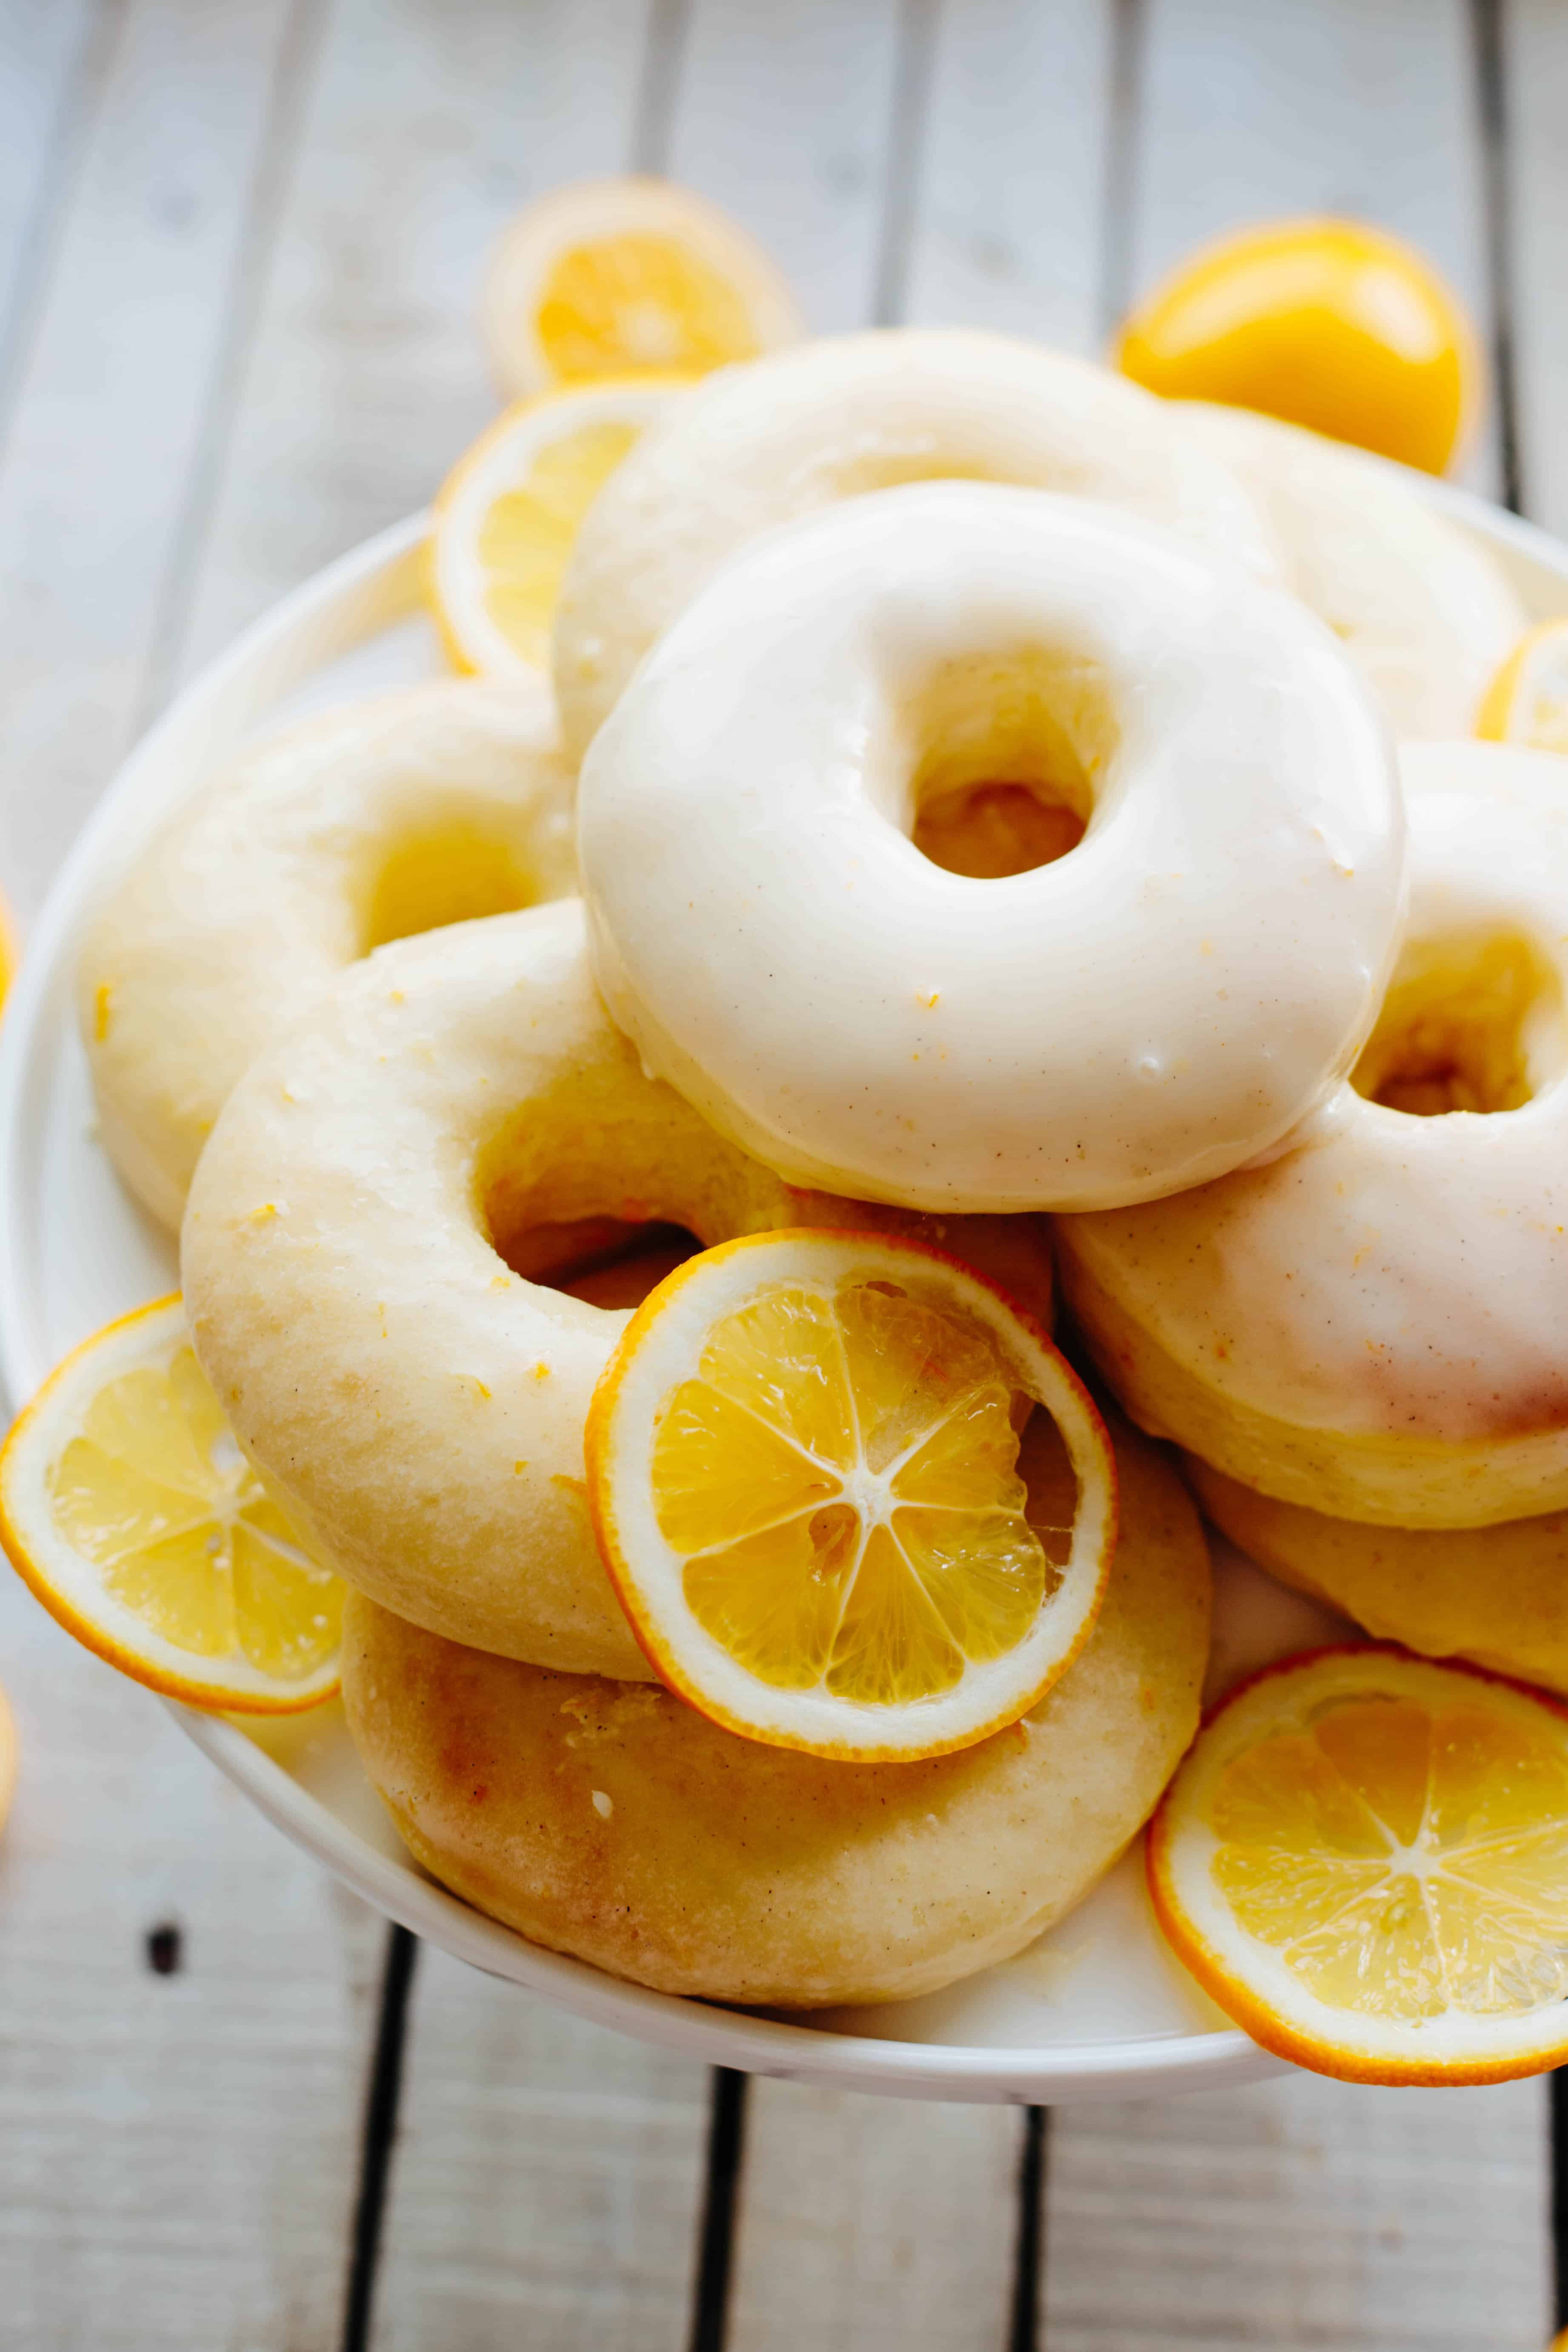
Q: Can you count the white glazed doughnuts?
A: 2